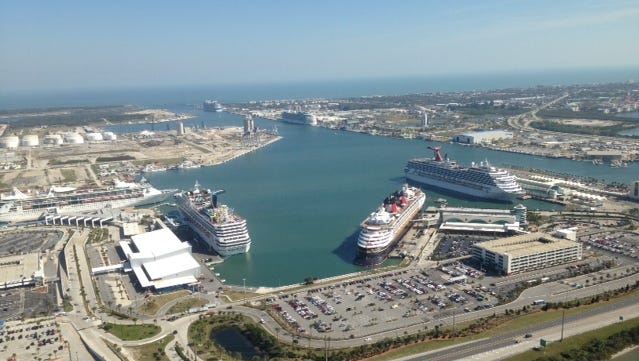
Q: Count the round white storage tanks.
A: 6